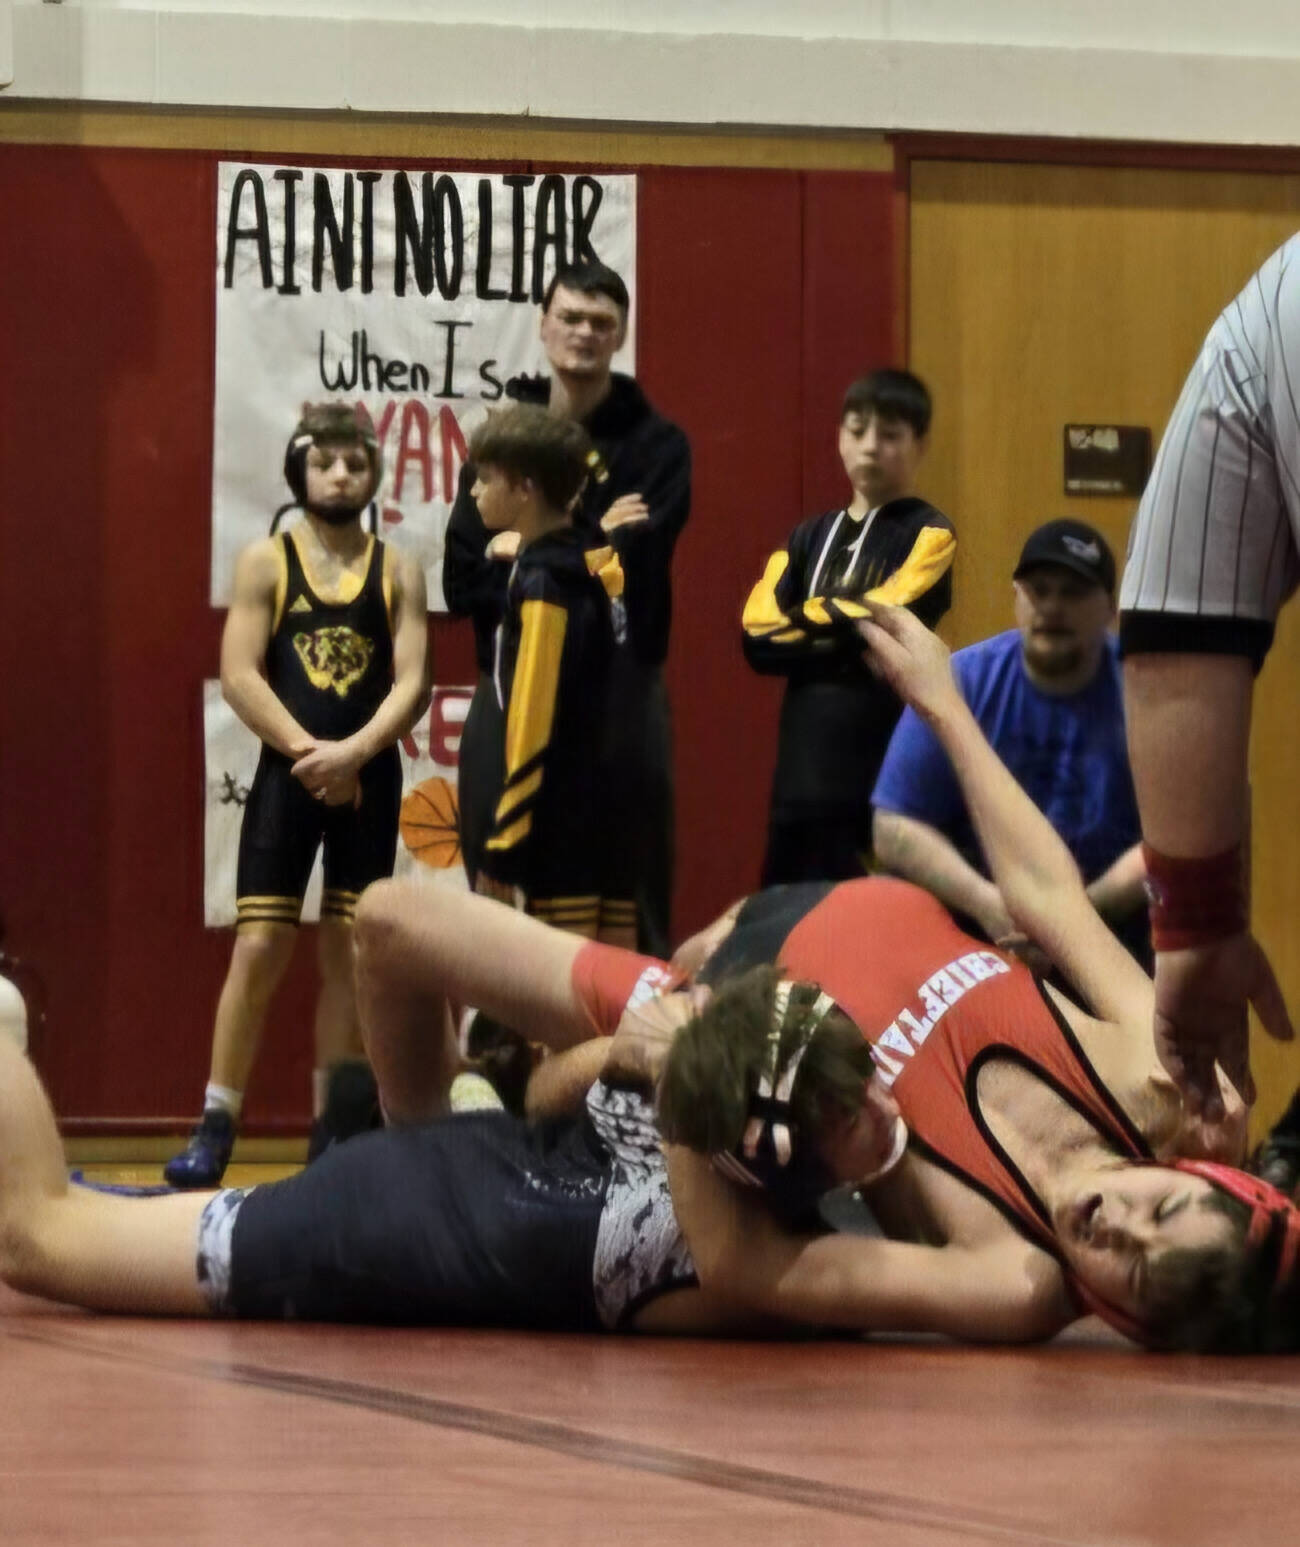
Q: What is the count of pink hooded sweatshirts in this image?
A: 0